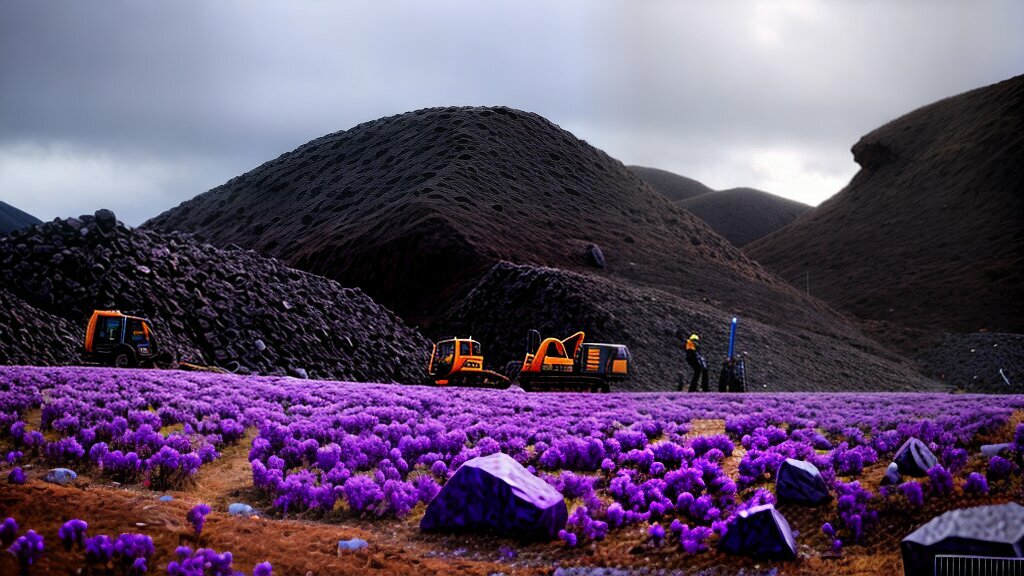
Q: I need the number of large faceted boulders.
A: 5